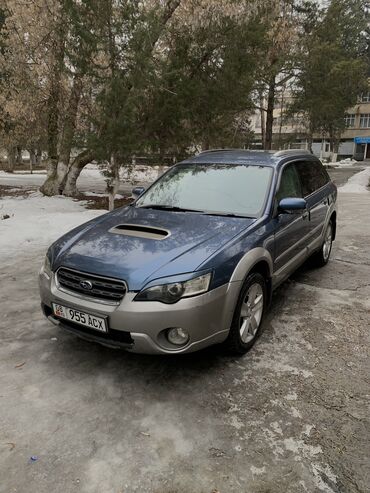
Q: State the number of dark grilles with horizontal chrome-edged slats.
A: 1